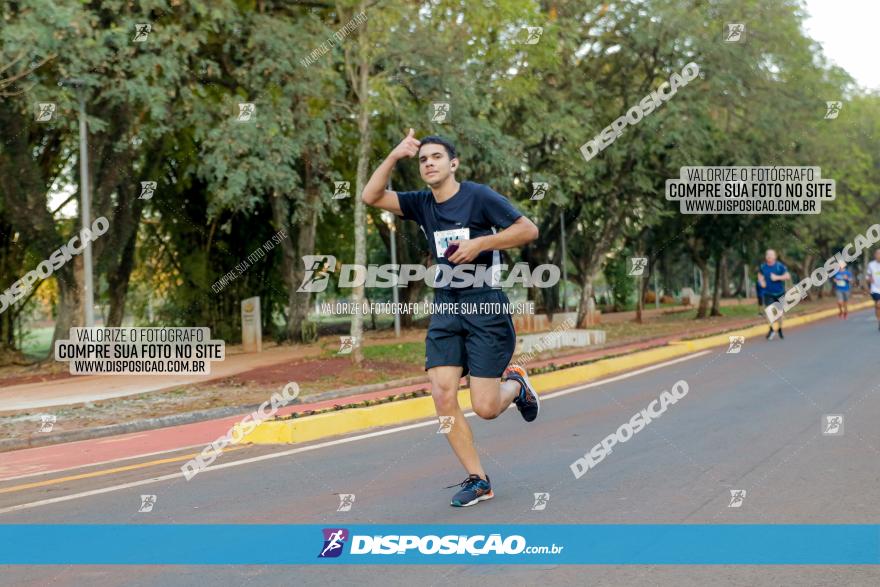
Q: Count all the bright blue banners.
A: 1